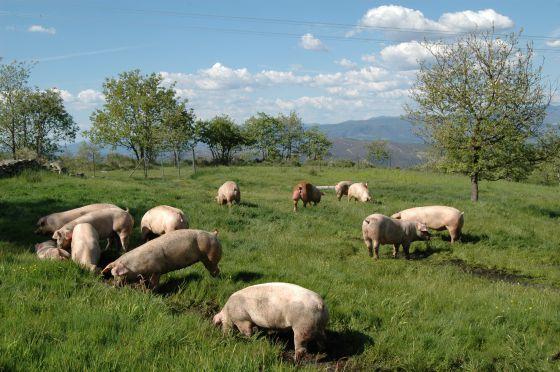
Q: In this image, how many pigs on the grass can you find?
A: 13